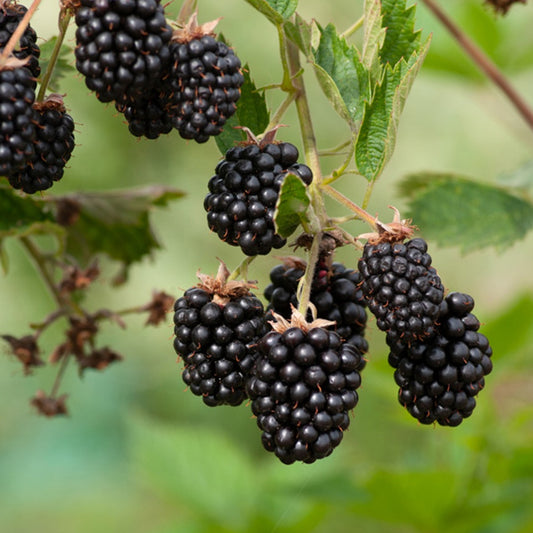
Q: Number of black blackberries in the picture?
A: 12